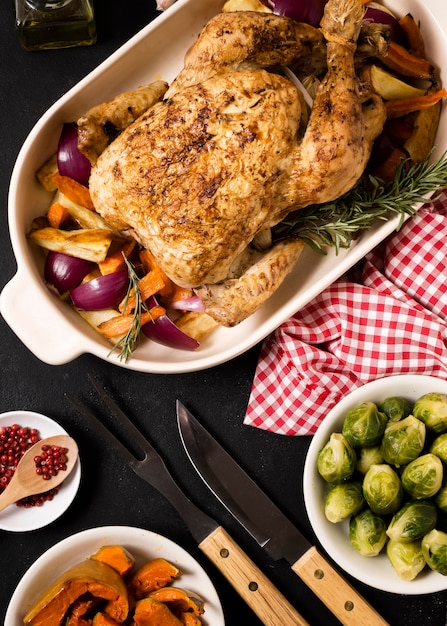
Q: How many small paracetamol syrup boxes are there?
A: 0